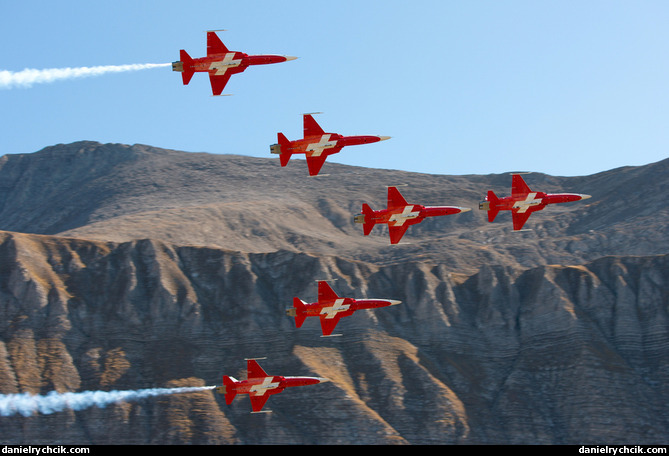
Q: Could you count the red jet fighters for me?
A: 6